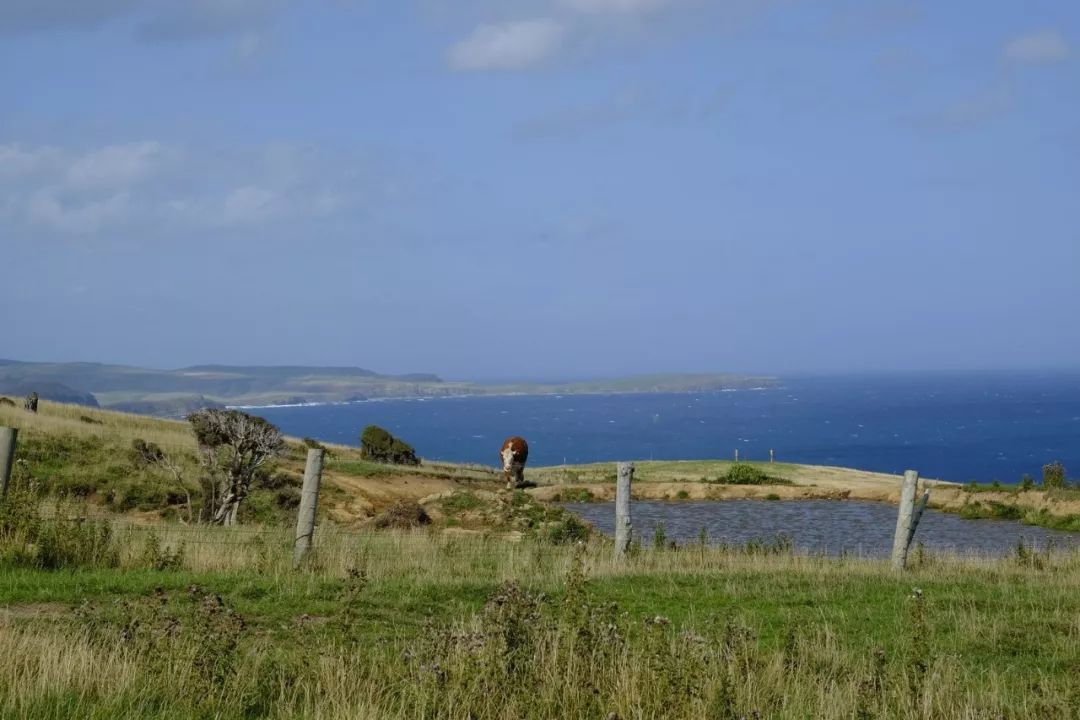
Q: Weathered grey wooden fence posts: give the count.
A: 4